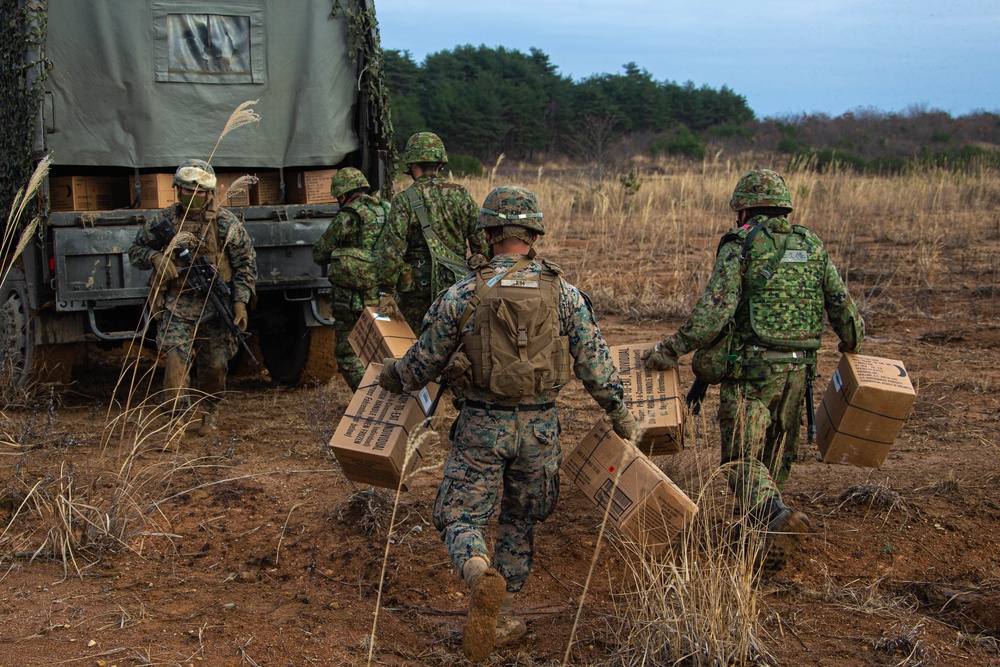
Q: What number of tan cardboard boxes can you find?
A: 10